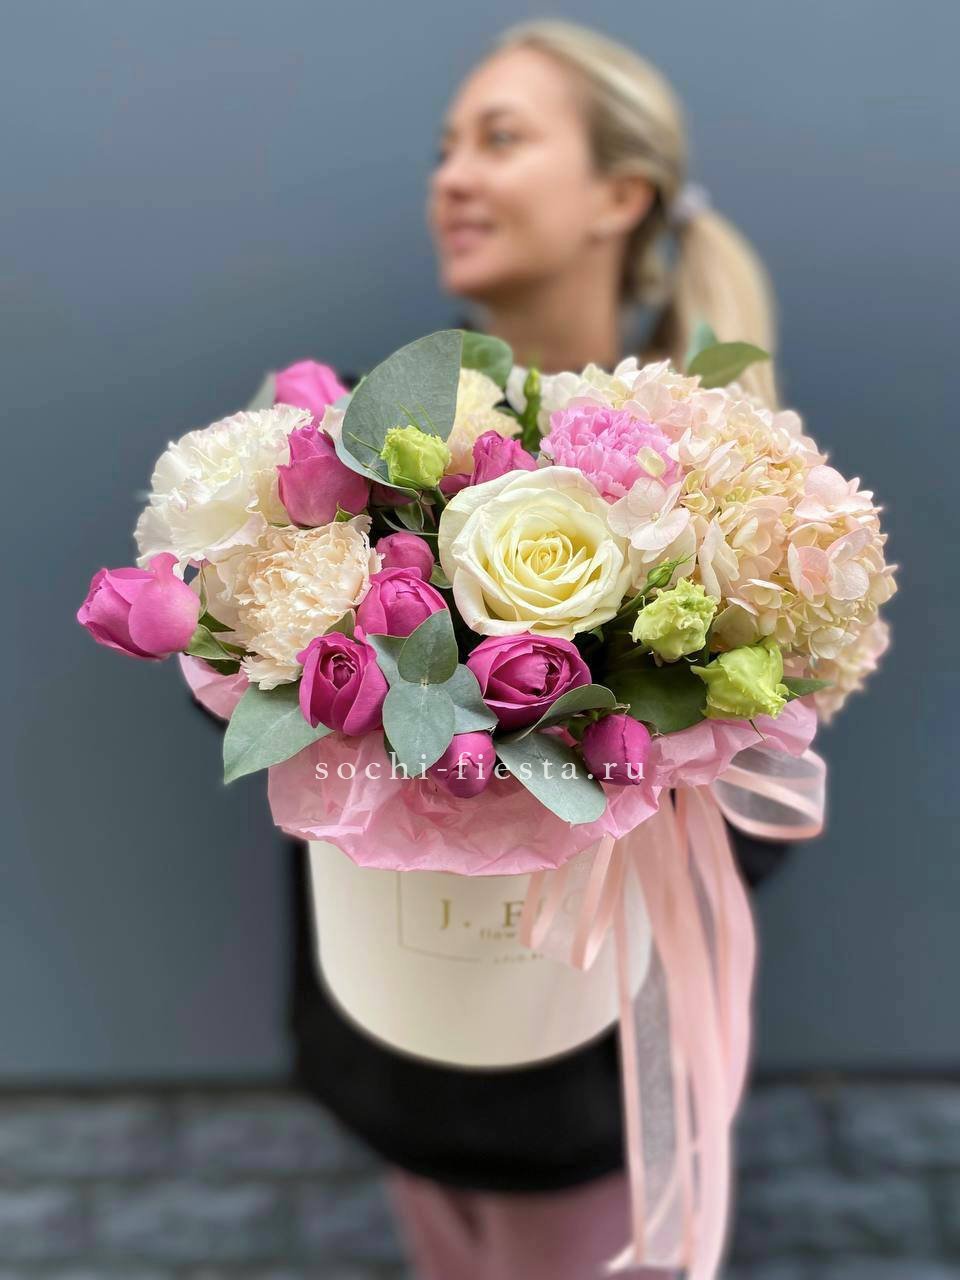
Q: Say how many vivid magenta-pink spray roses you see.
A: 10